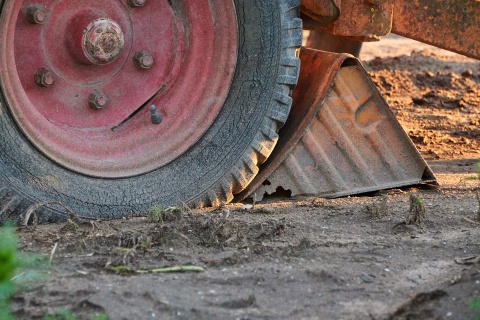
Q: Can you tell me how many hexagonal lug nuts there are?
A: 5